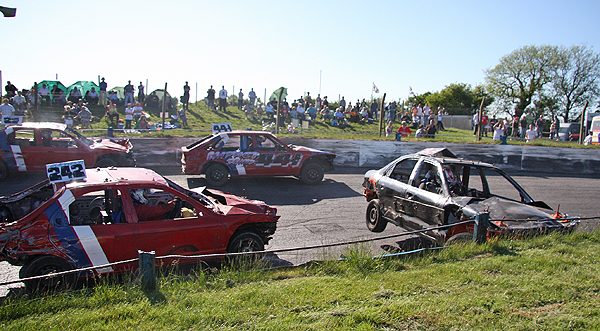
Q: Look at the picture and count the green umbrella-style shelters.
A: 5